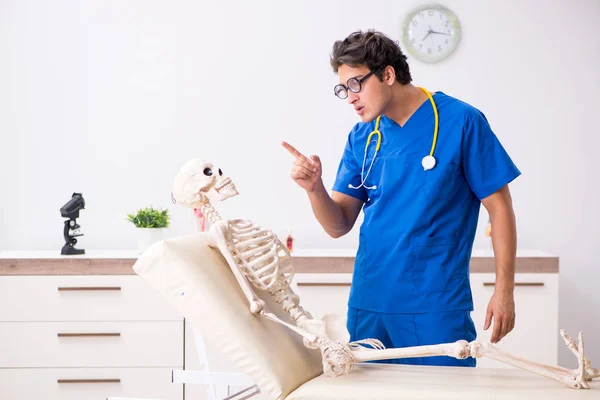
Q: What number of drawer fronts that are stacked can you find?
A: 3